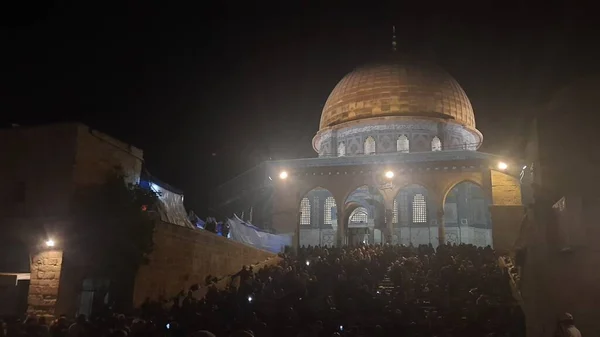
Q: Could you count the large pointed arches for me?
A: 4